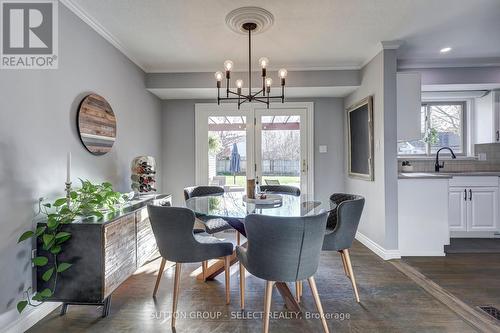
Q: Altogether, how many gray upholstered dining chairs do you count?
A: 5